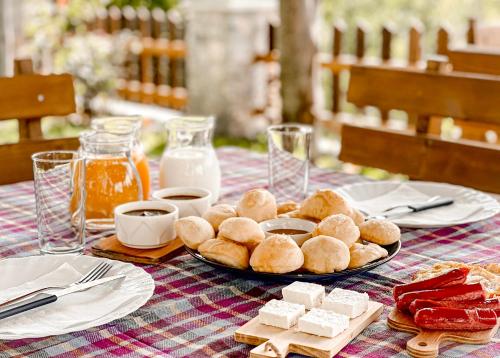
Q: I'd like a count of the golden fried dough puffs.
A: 13